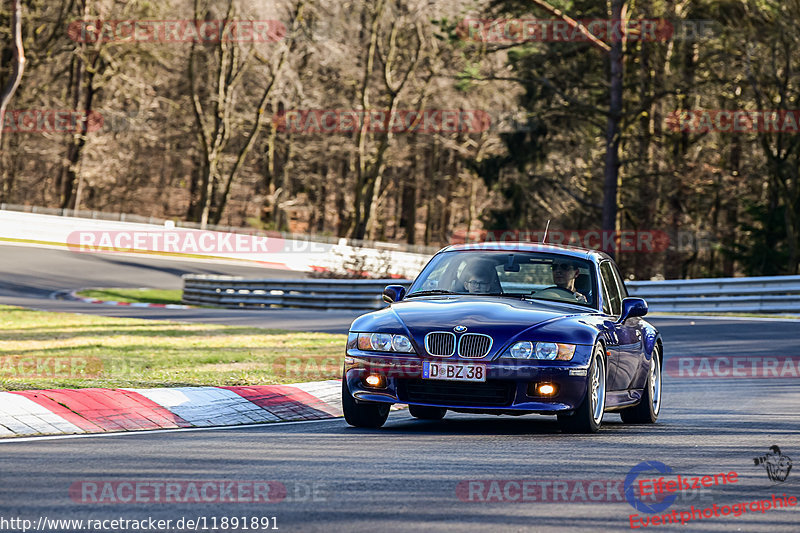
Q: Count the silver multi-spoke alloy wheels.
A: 2